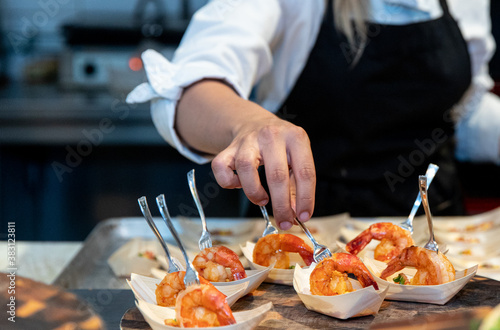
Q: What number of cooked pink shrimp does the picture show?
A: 7